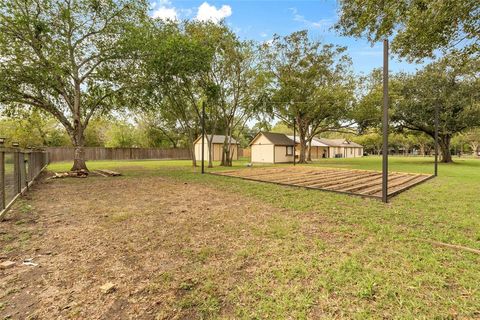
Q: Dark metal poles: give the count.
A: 4